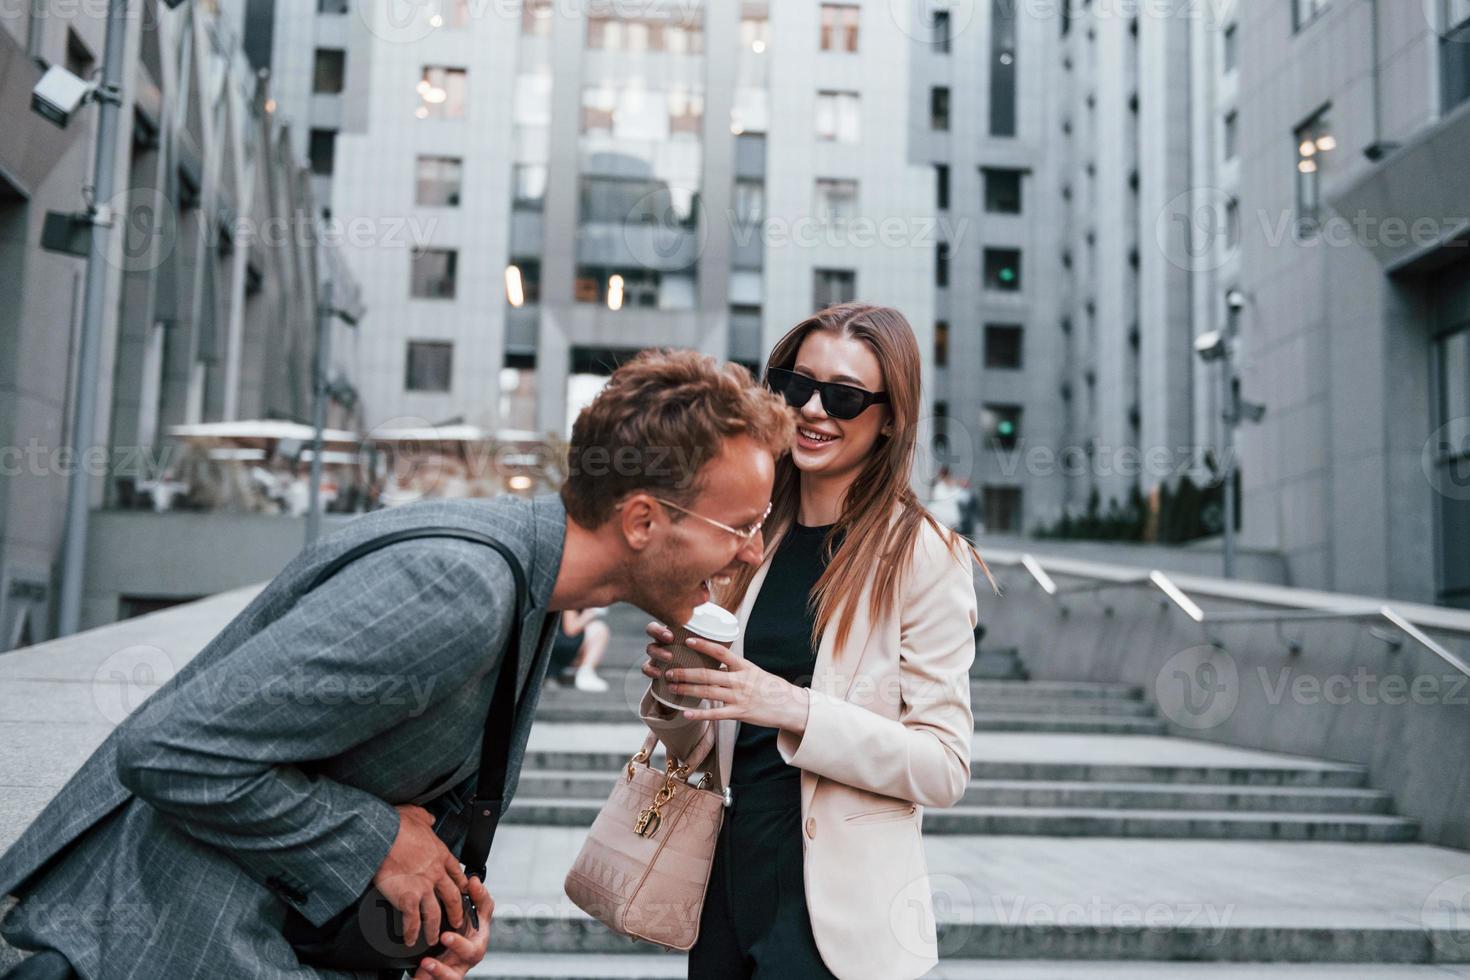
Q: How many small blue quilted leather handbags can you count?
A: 0